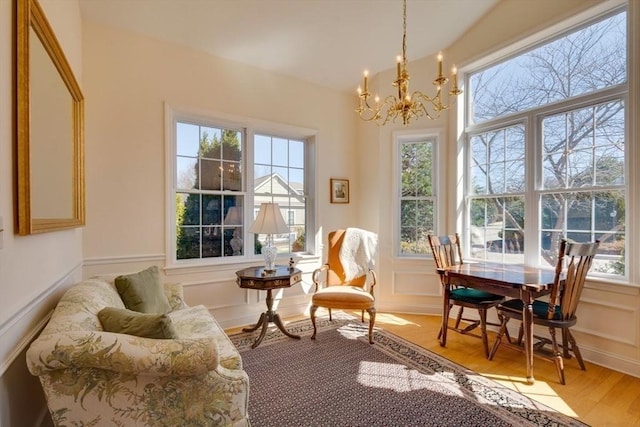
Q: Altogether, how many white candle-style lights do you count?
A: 8